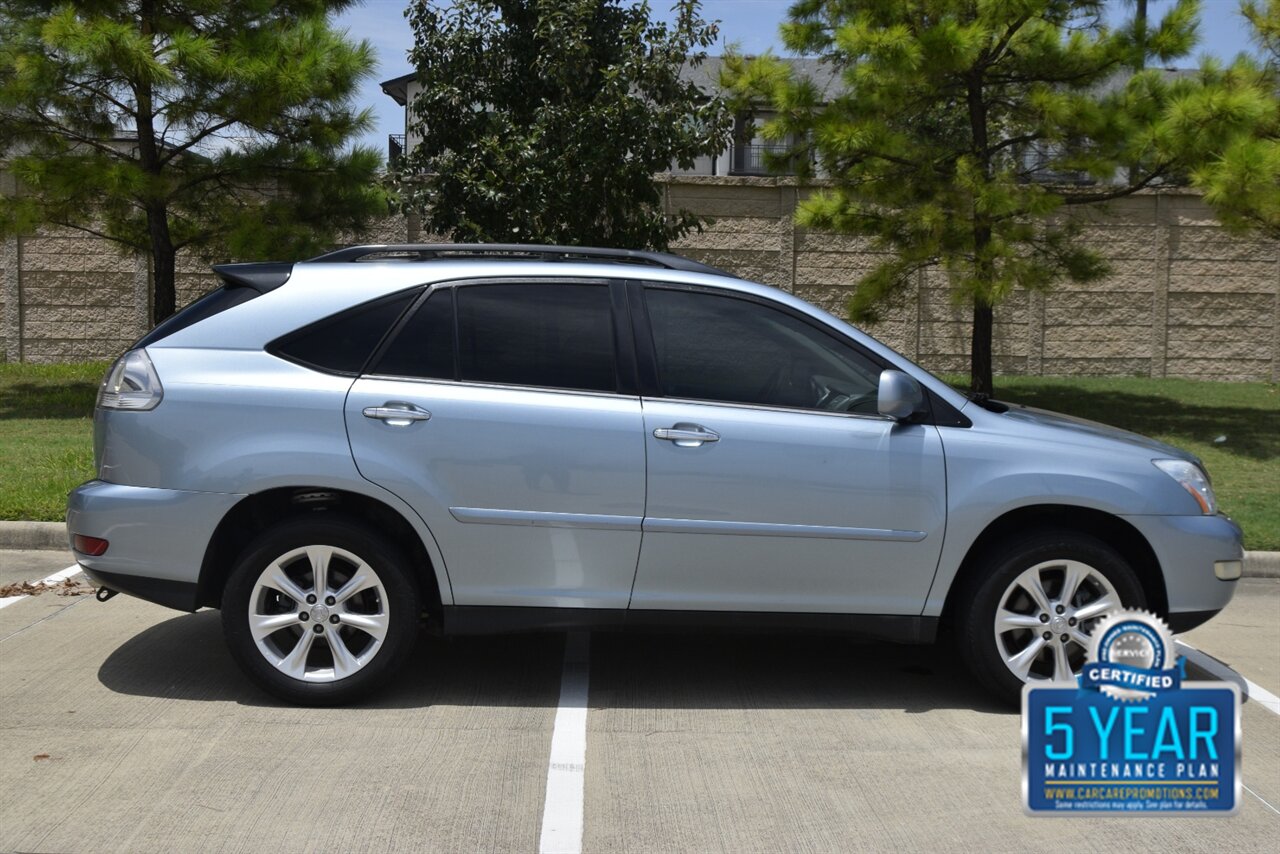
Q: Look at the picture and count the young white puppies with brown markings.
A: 0